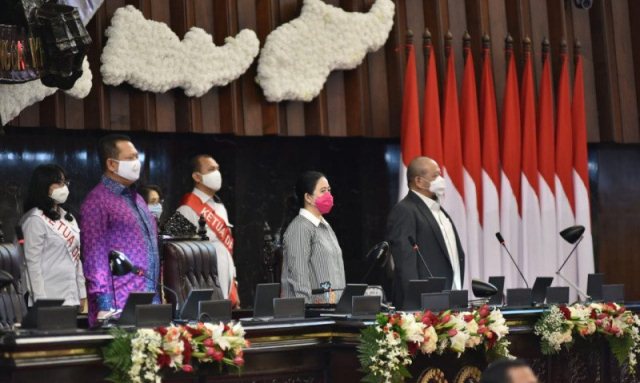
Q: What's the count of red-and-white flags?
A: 10